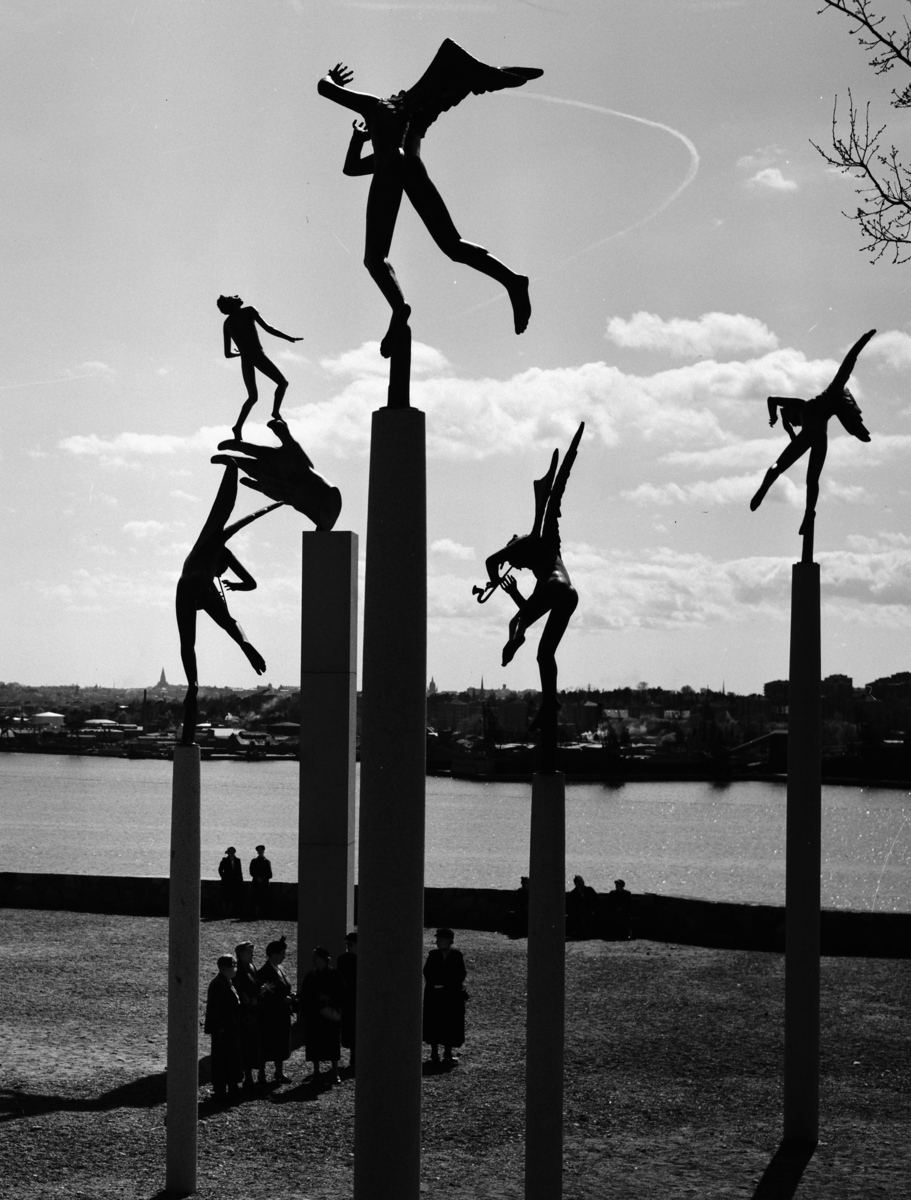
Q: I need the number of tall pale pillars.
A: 5